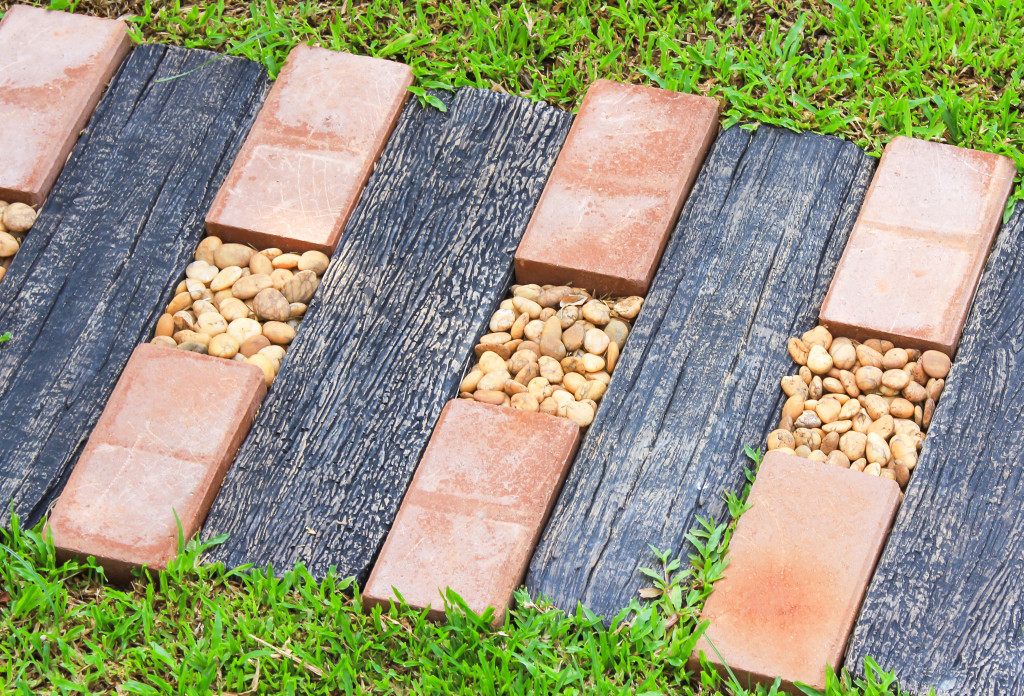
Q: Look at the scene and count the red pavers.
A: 7